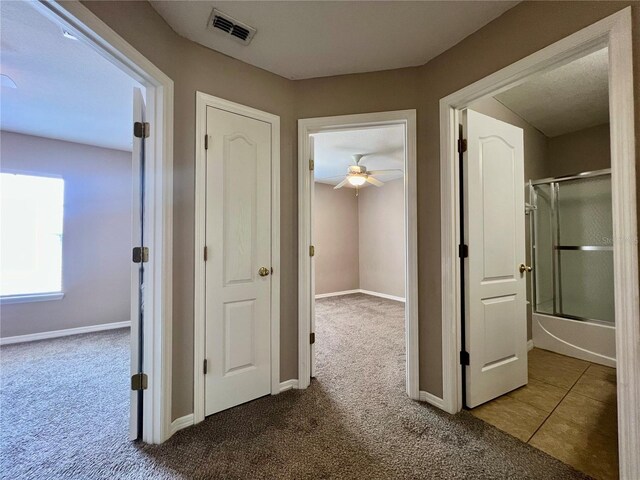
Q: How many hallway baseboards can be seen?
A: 3